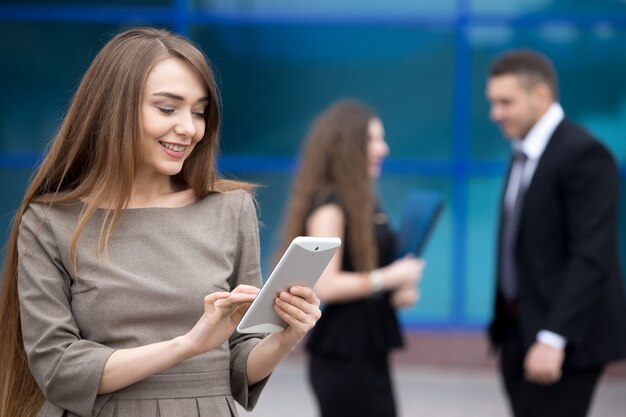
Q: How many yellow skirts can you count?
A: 0